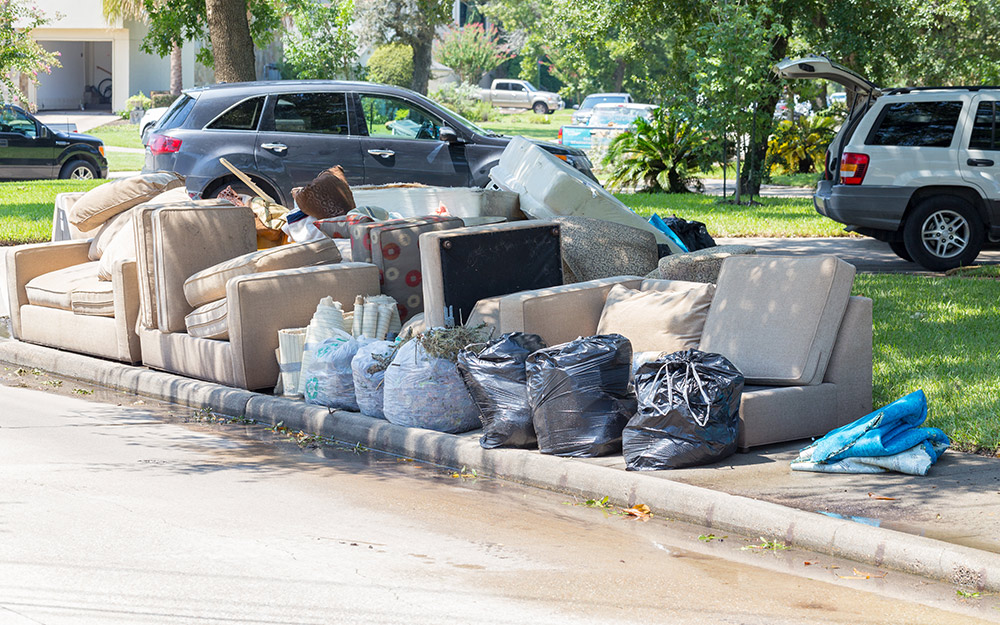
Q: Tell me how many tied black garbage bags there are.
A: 3